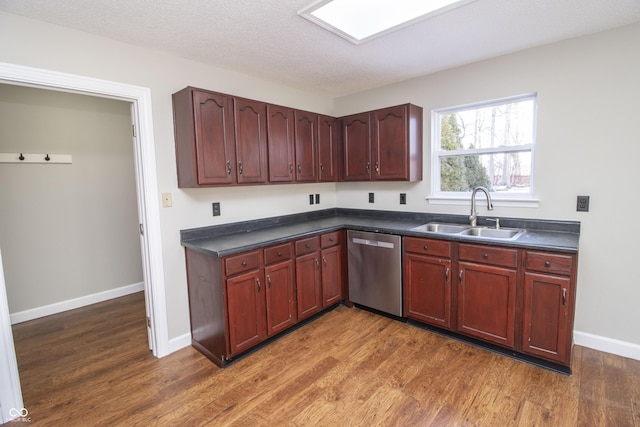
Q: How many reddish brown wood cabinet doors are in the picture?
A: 14